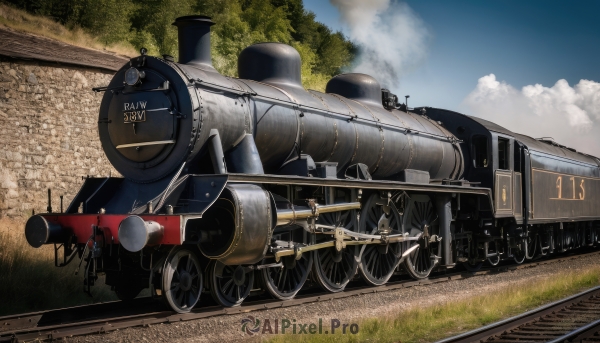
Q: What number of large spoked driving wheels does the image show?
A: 4